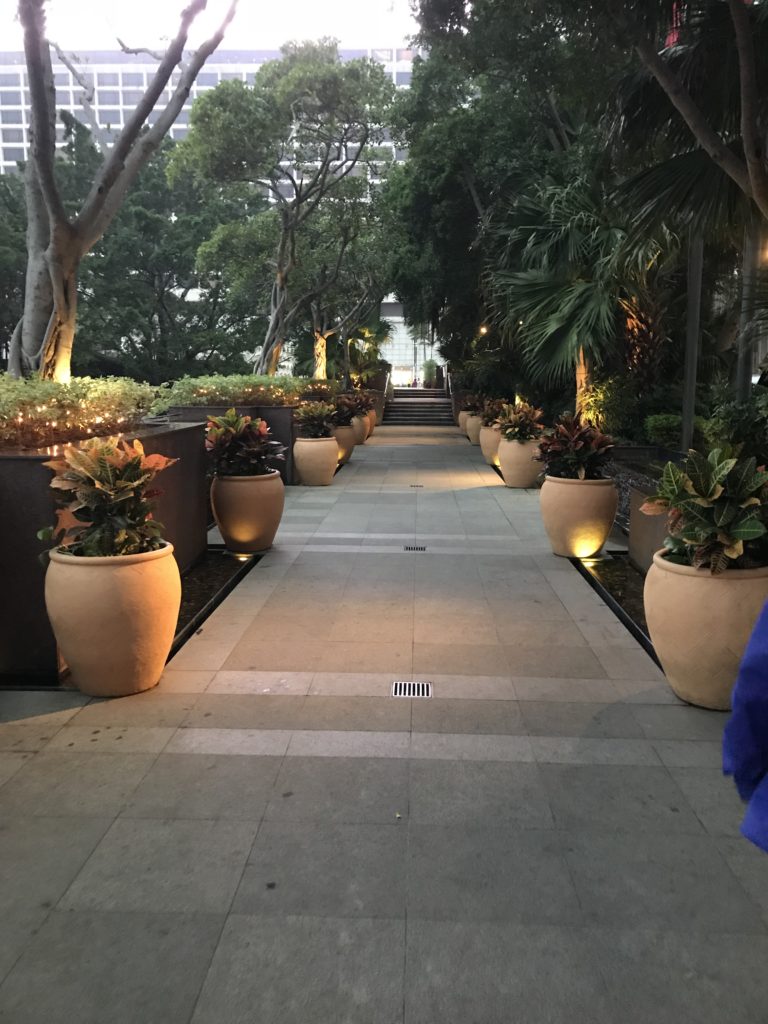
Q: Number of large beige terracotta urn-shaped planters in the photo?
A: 12